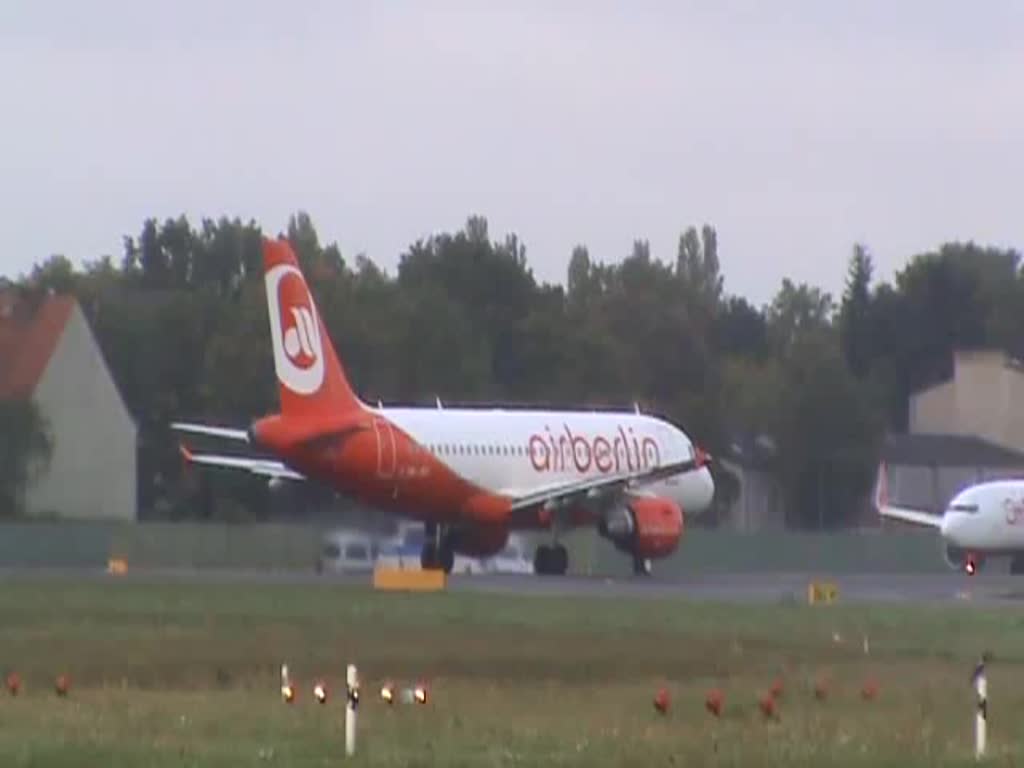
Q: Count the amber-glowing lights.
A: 4